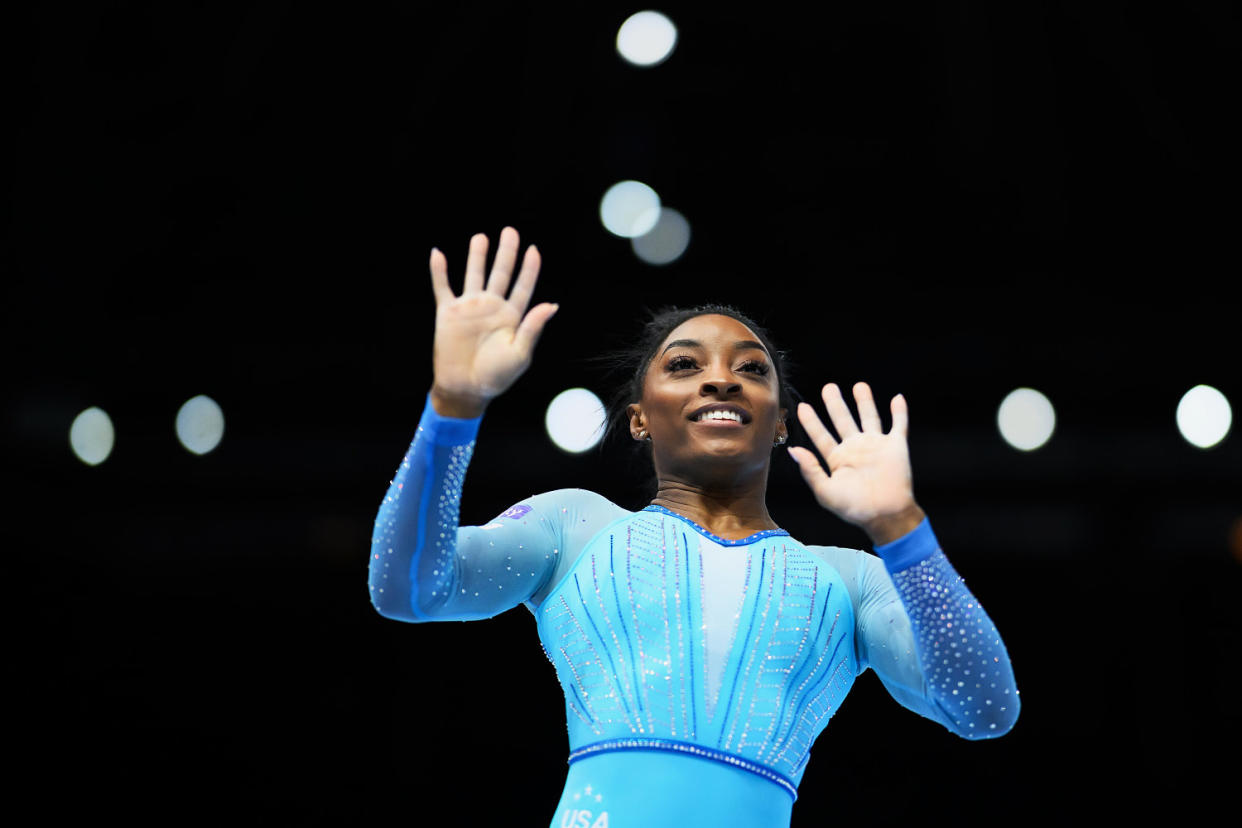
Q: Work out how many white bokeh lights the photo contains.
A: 8